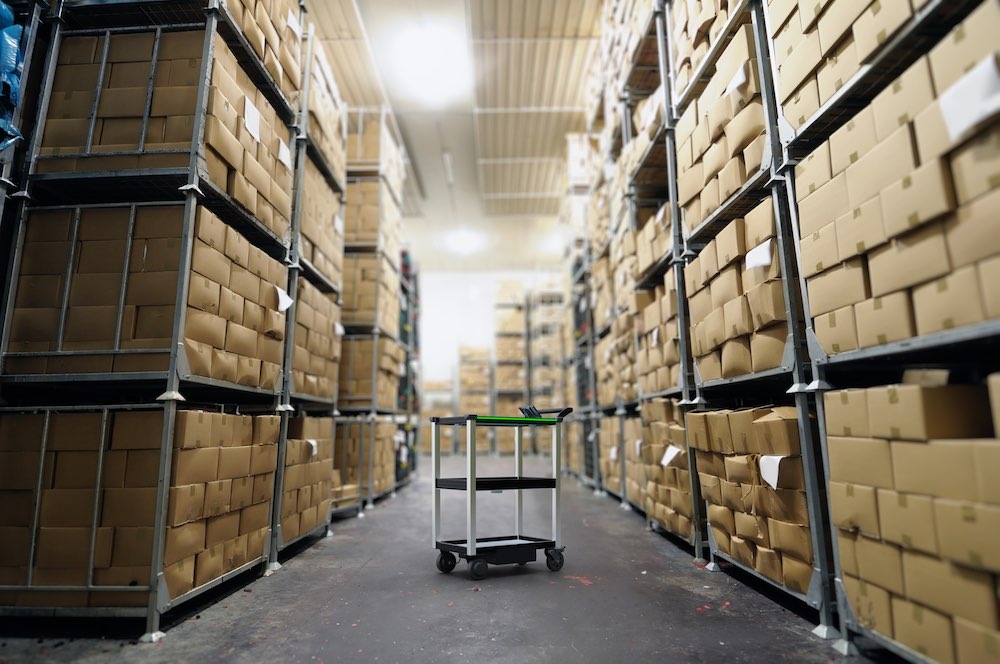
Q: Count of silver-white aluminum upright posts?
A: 4